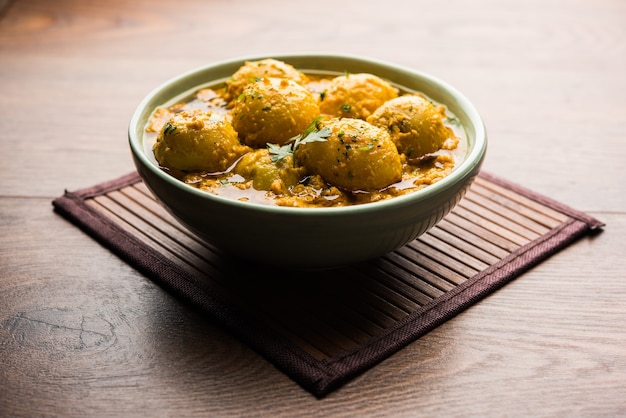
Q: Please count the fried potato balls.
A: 7